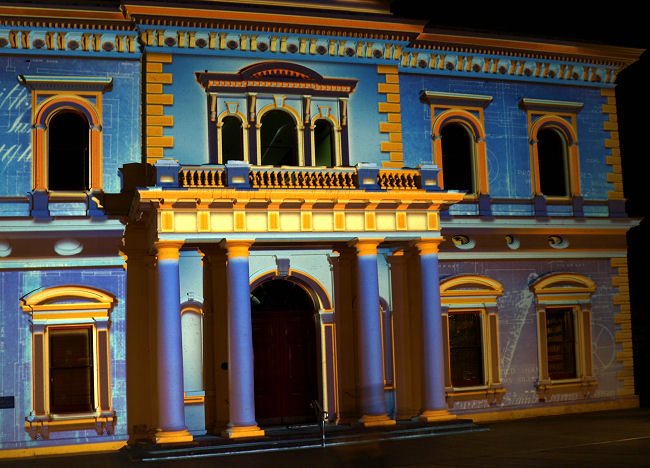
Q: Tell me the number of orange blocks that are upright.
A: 9